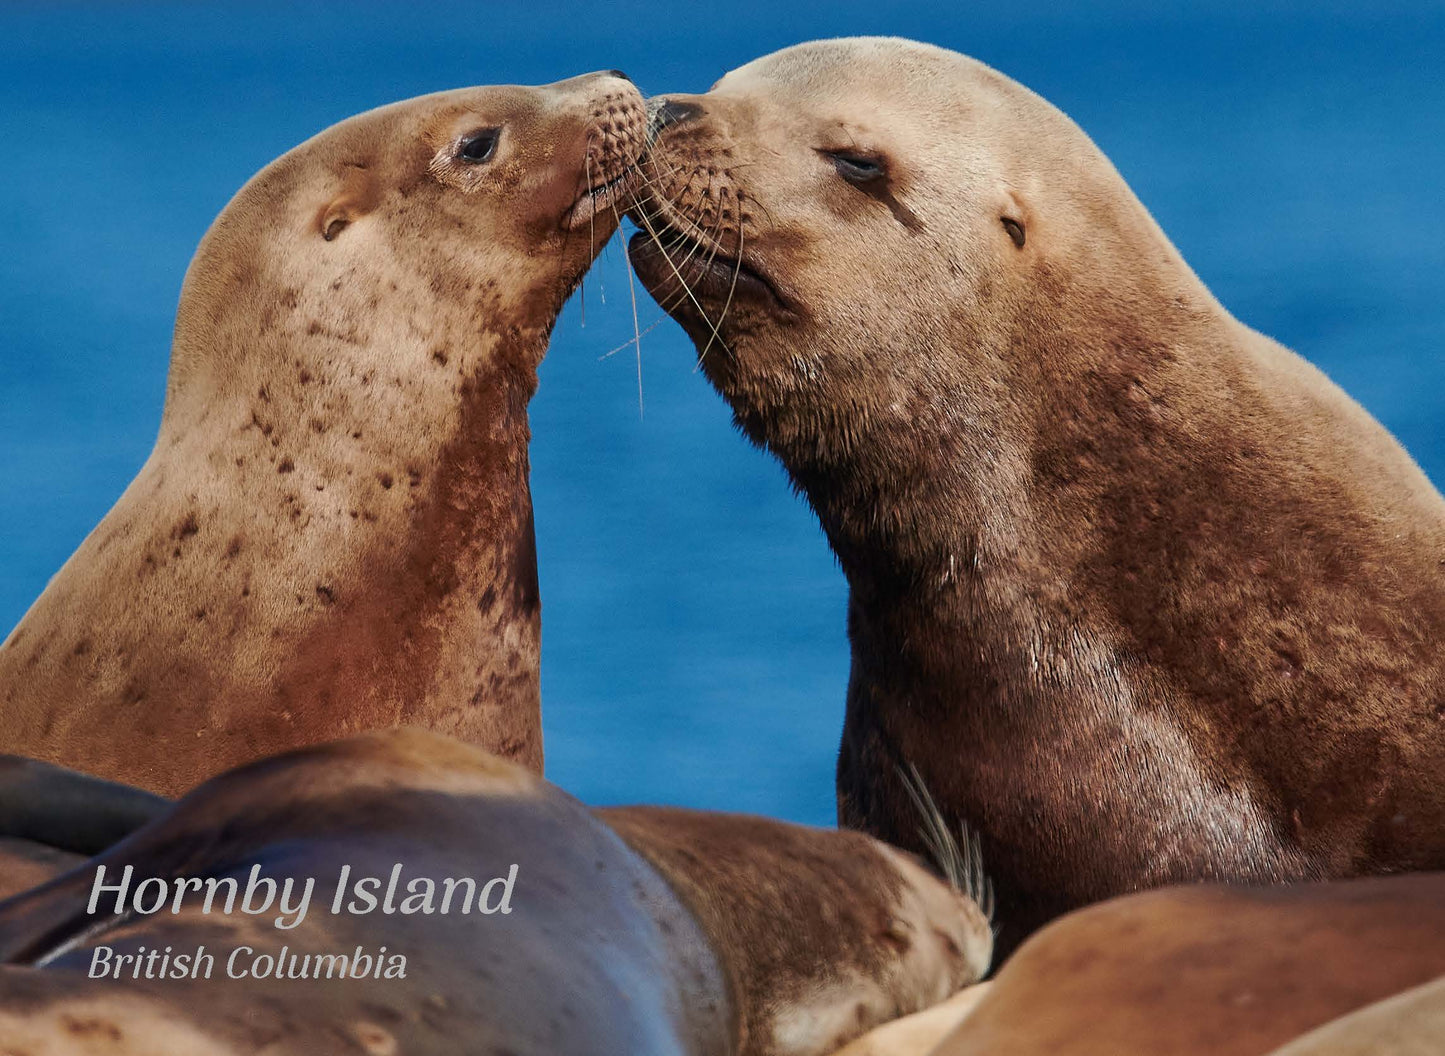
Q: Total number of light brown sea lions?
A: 2